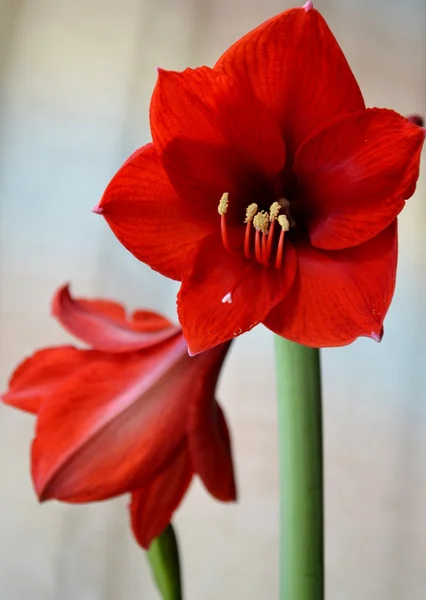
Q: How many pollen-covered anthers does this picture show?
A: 6